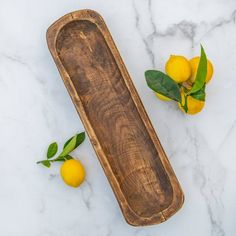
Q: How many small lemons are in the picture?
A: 5